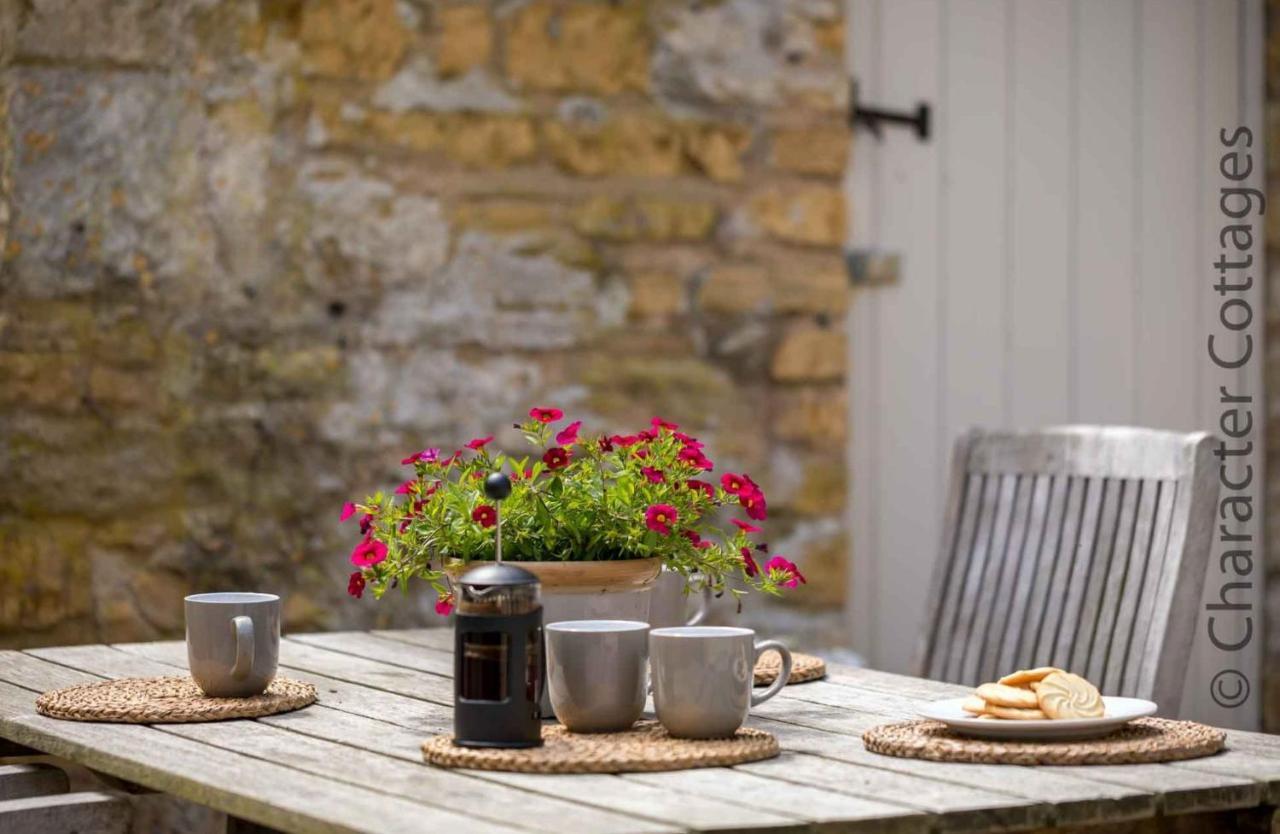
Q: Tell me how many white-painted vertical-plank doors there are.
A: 1